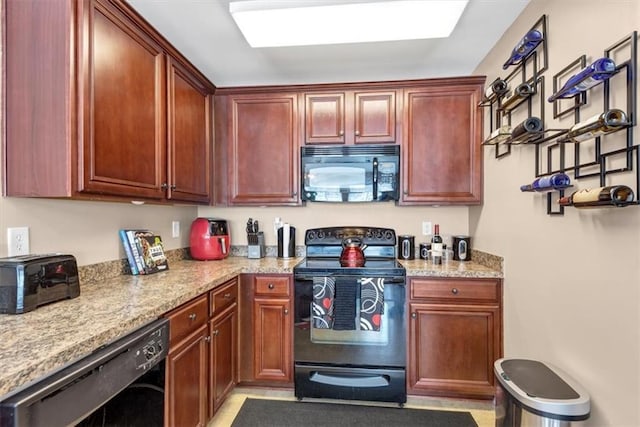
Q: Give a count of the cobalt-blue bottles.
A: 3